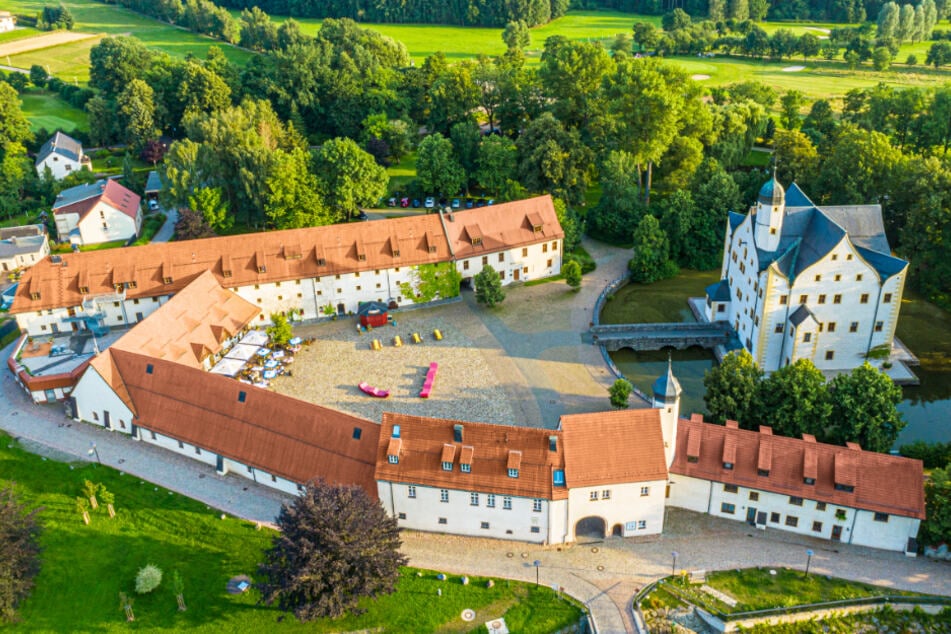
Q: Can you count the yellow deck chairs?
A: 4